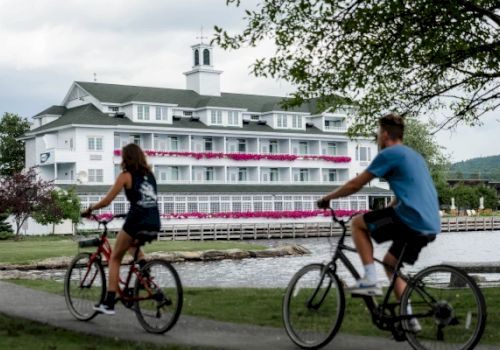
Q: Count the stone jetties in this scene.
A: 1